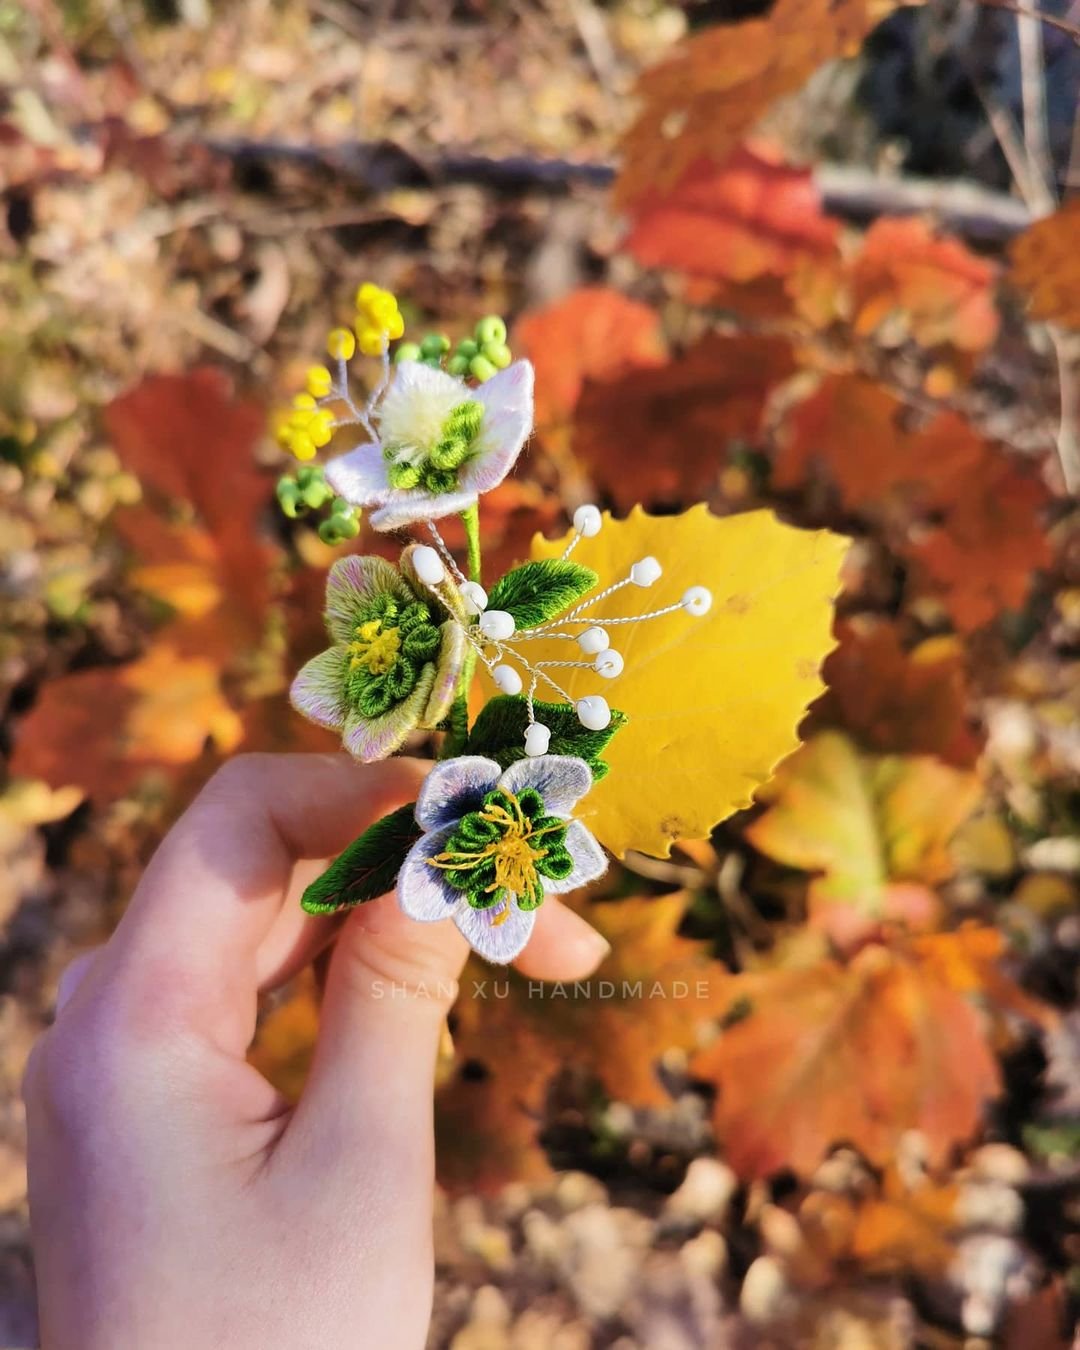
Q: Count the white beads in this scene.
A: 11